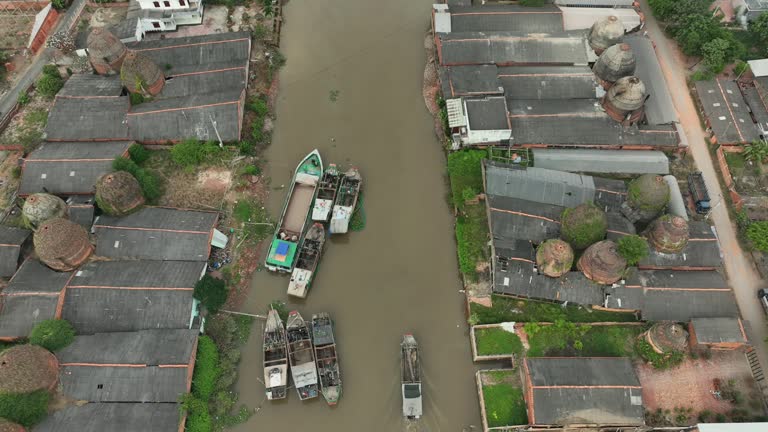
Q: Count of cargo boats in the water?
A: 8